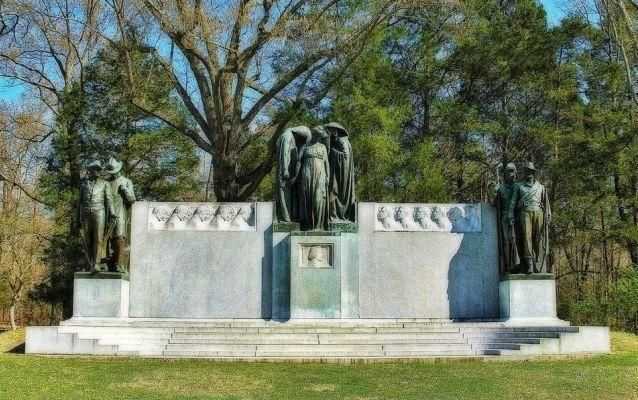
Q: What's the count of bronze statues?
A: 7